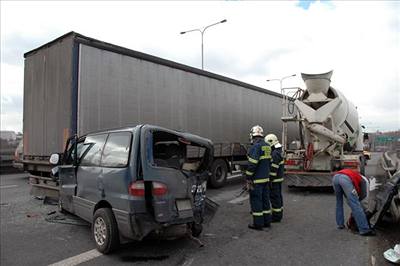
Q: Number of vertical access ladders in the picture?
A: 1